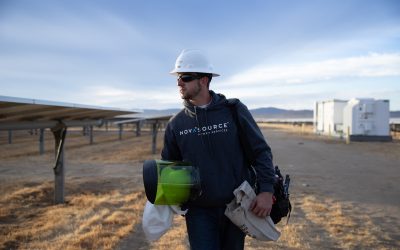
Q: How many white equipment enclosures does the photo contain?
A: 2